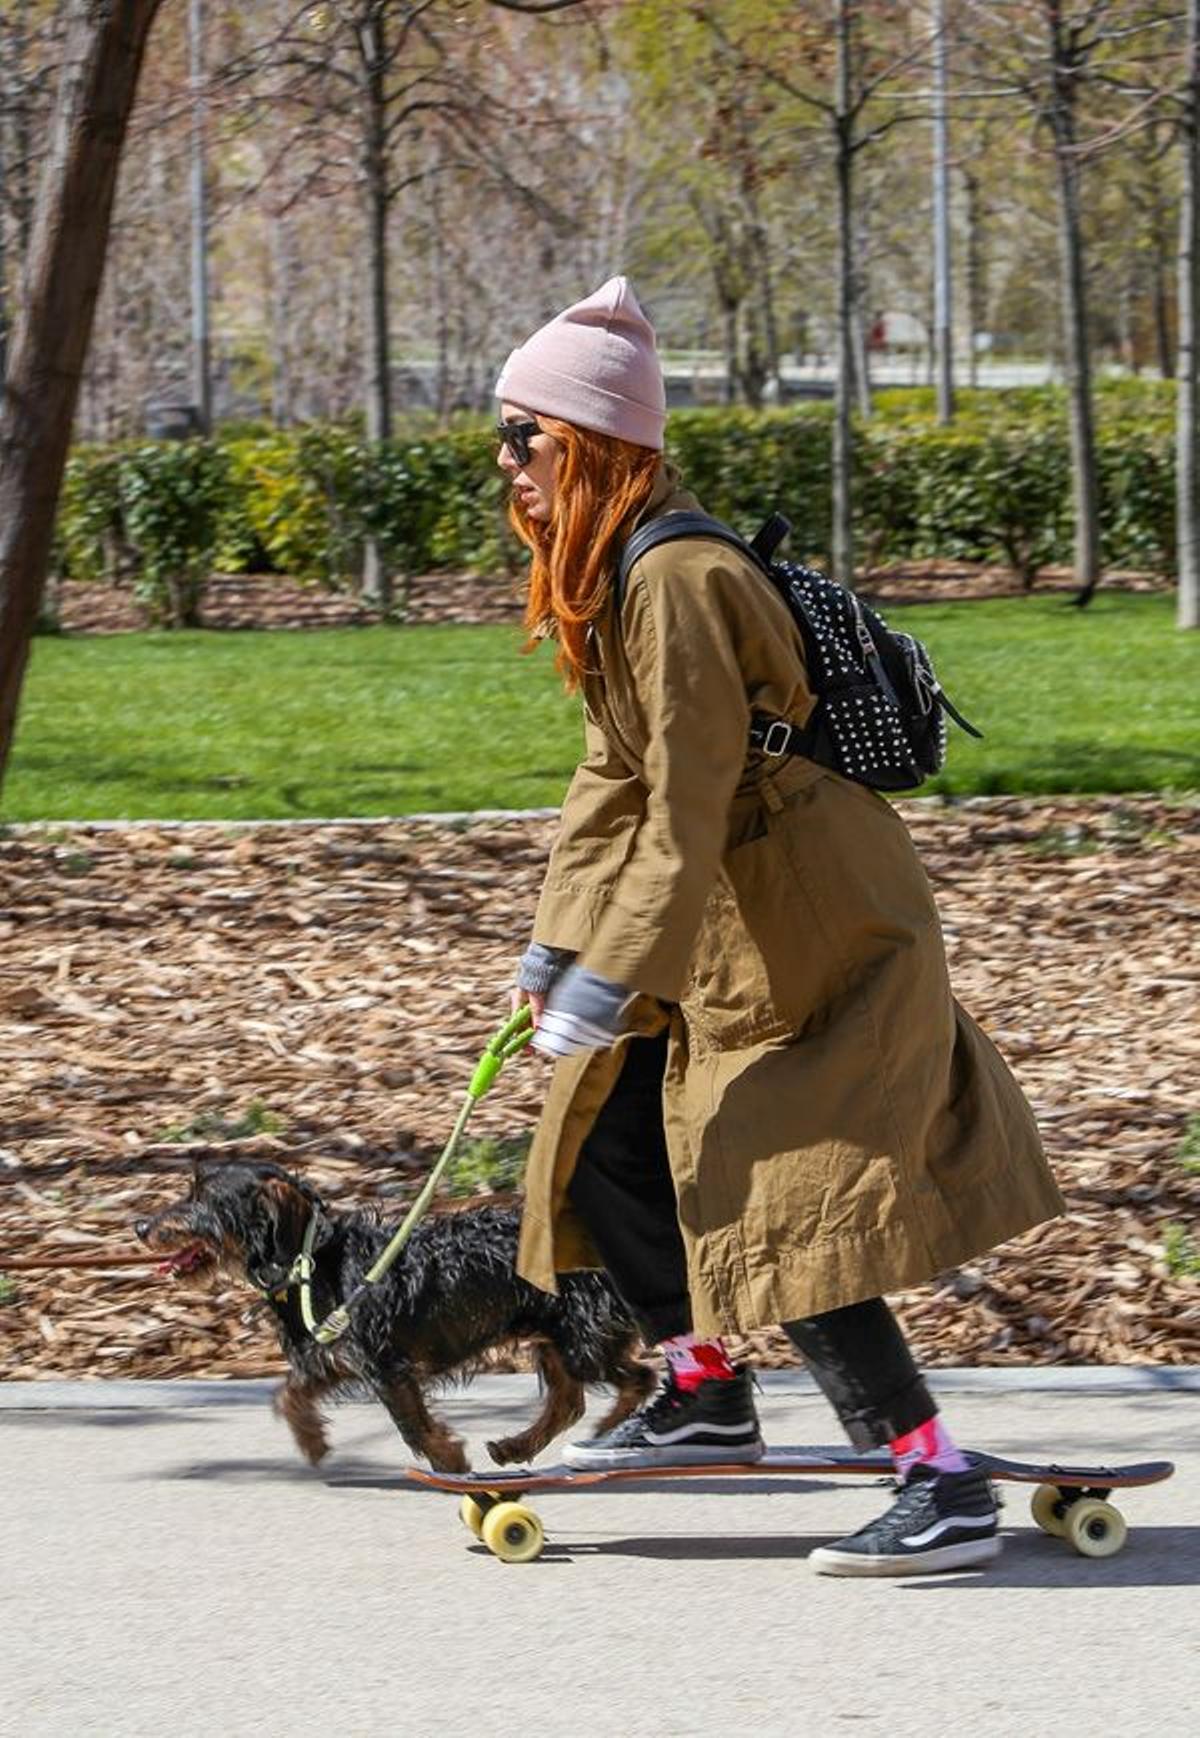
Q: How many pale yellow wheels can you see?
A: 4